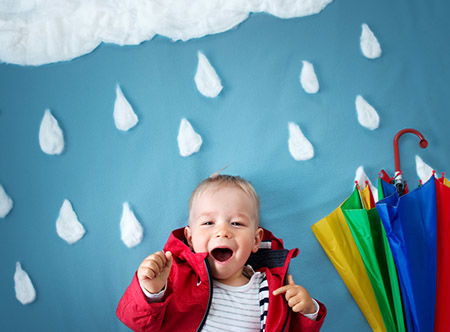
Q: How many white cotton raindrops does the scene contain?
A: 14